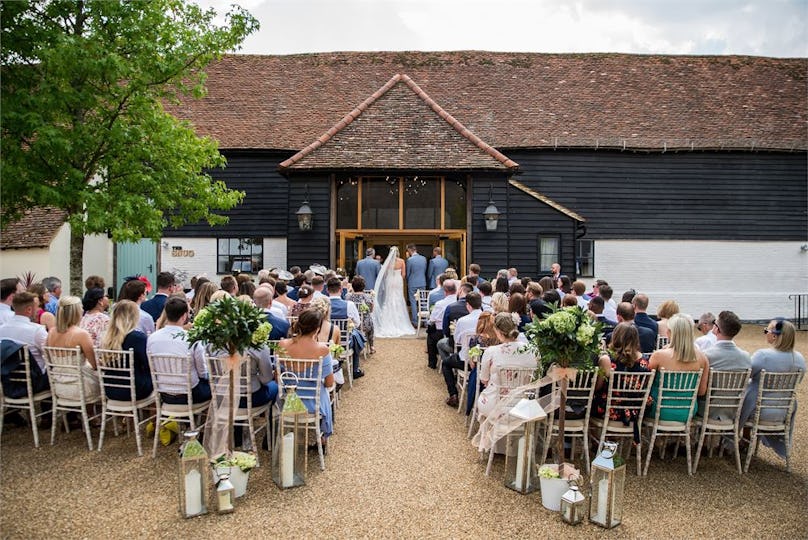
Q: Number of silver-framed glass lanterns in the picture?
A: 6